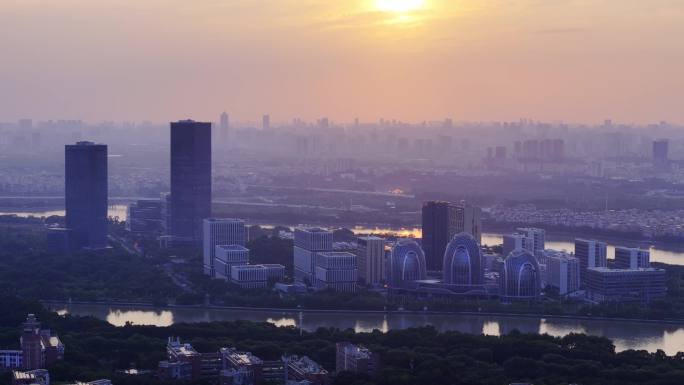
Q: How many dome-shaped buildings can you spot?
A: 3